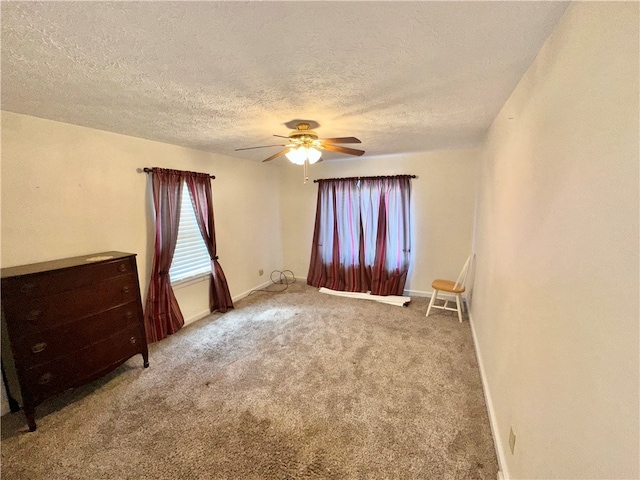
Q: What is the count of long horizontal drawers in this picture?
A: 4